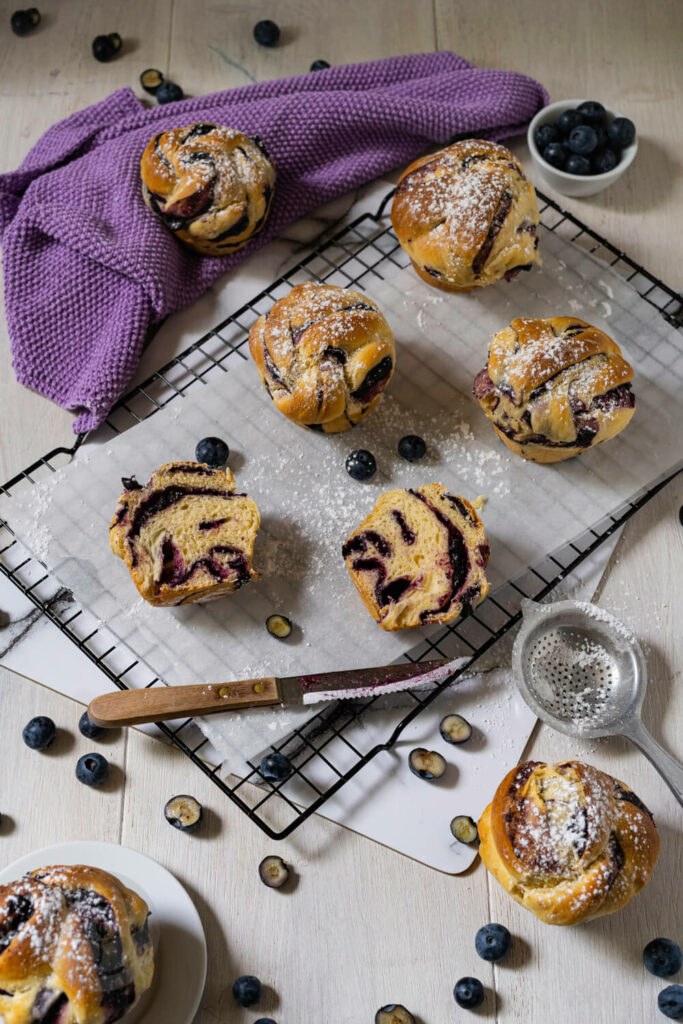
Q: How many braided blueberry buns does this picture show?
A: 7